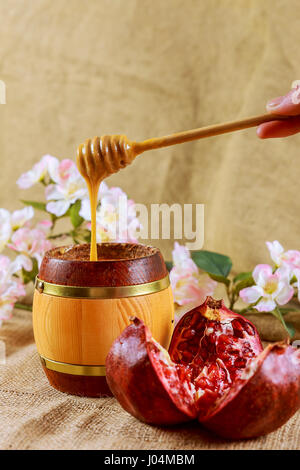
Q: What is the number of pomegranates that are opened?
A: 1